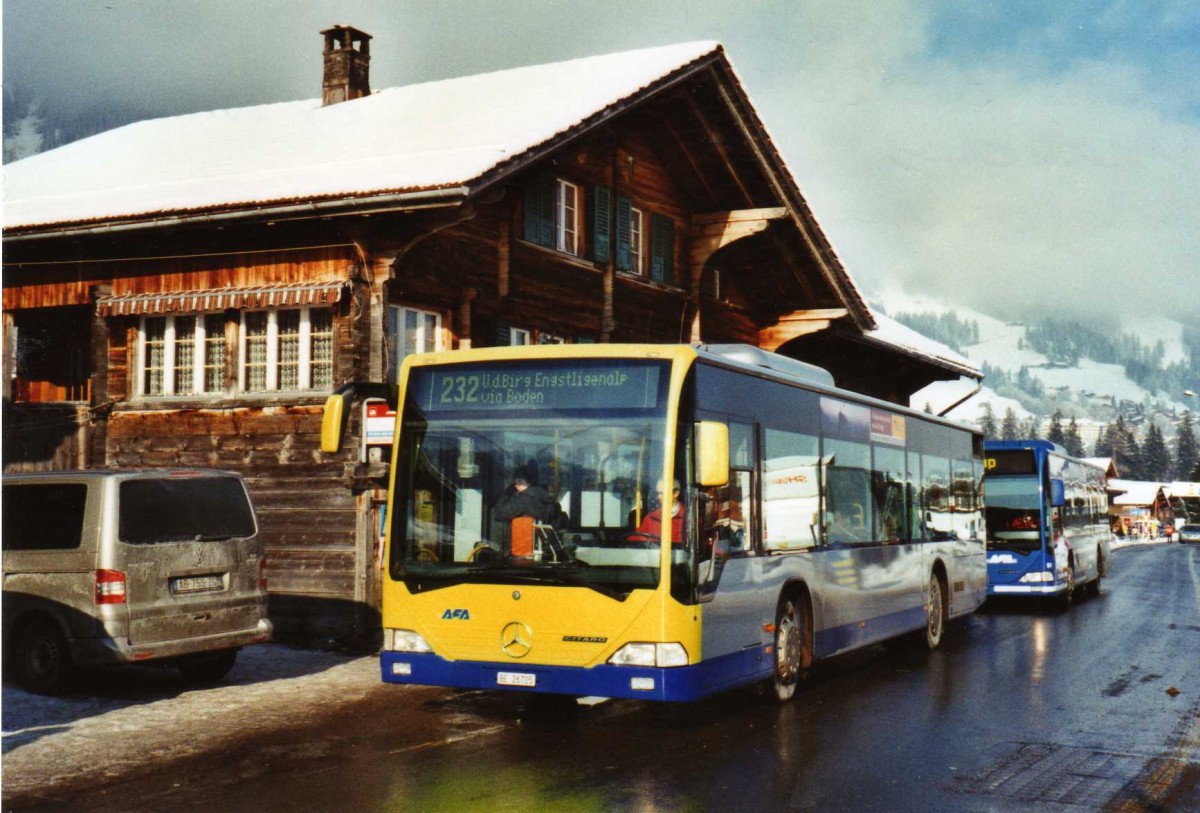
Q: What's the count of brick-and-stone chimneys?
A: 1